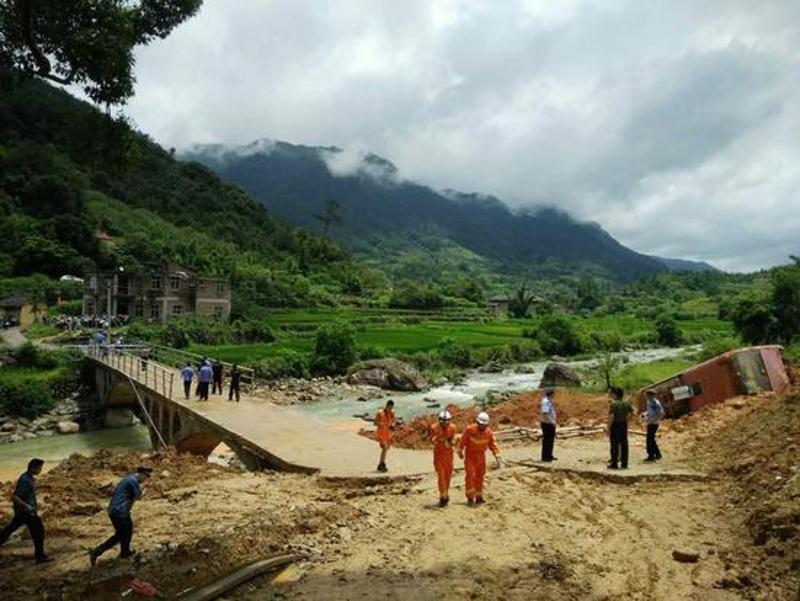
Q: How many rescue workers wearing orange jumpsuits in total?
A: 3